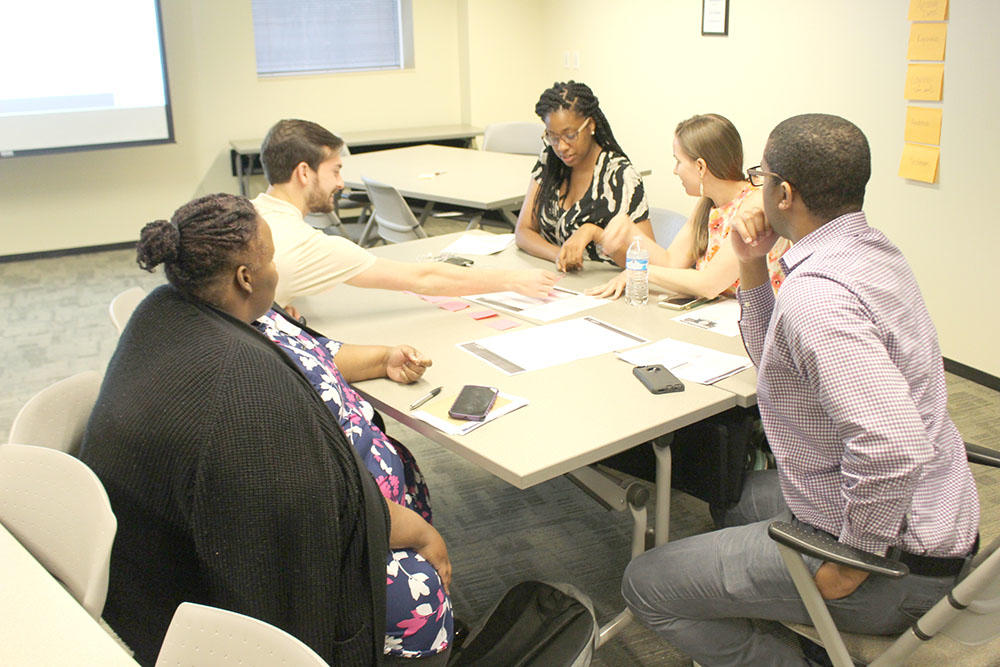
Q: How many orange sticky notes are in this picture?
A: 5